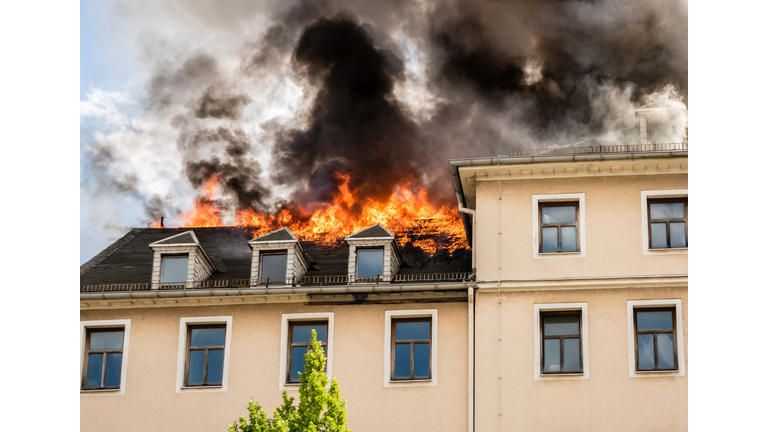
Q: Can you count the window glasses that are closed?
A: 11